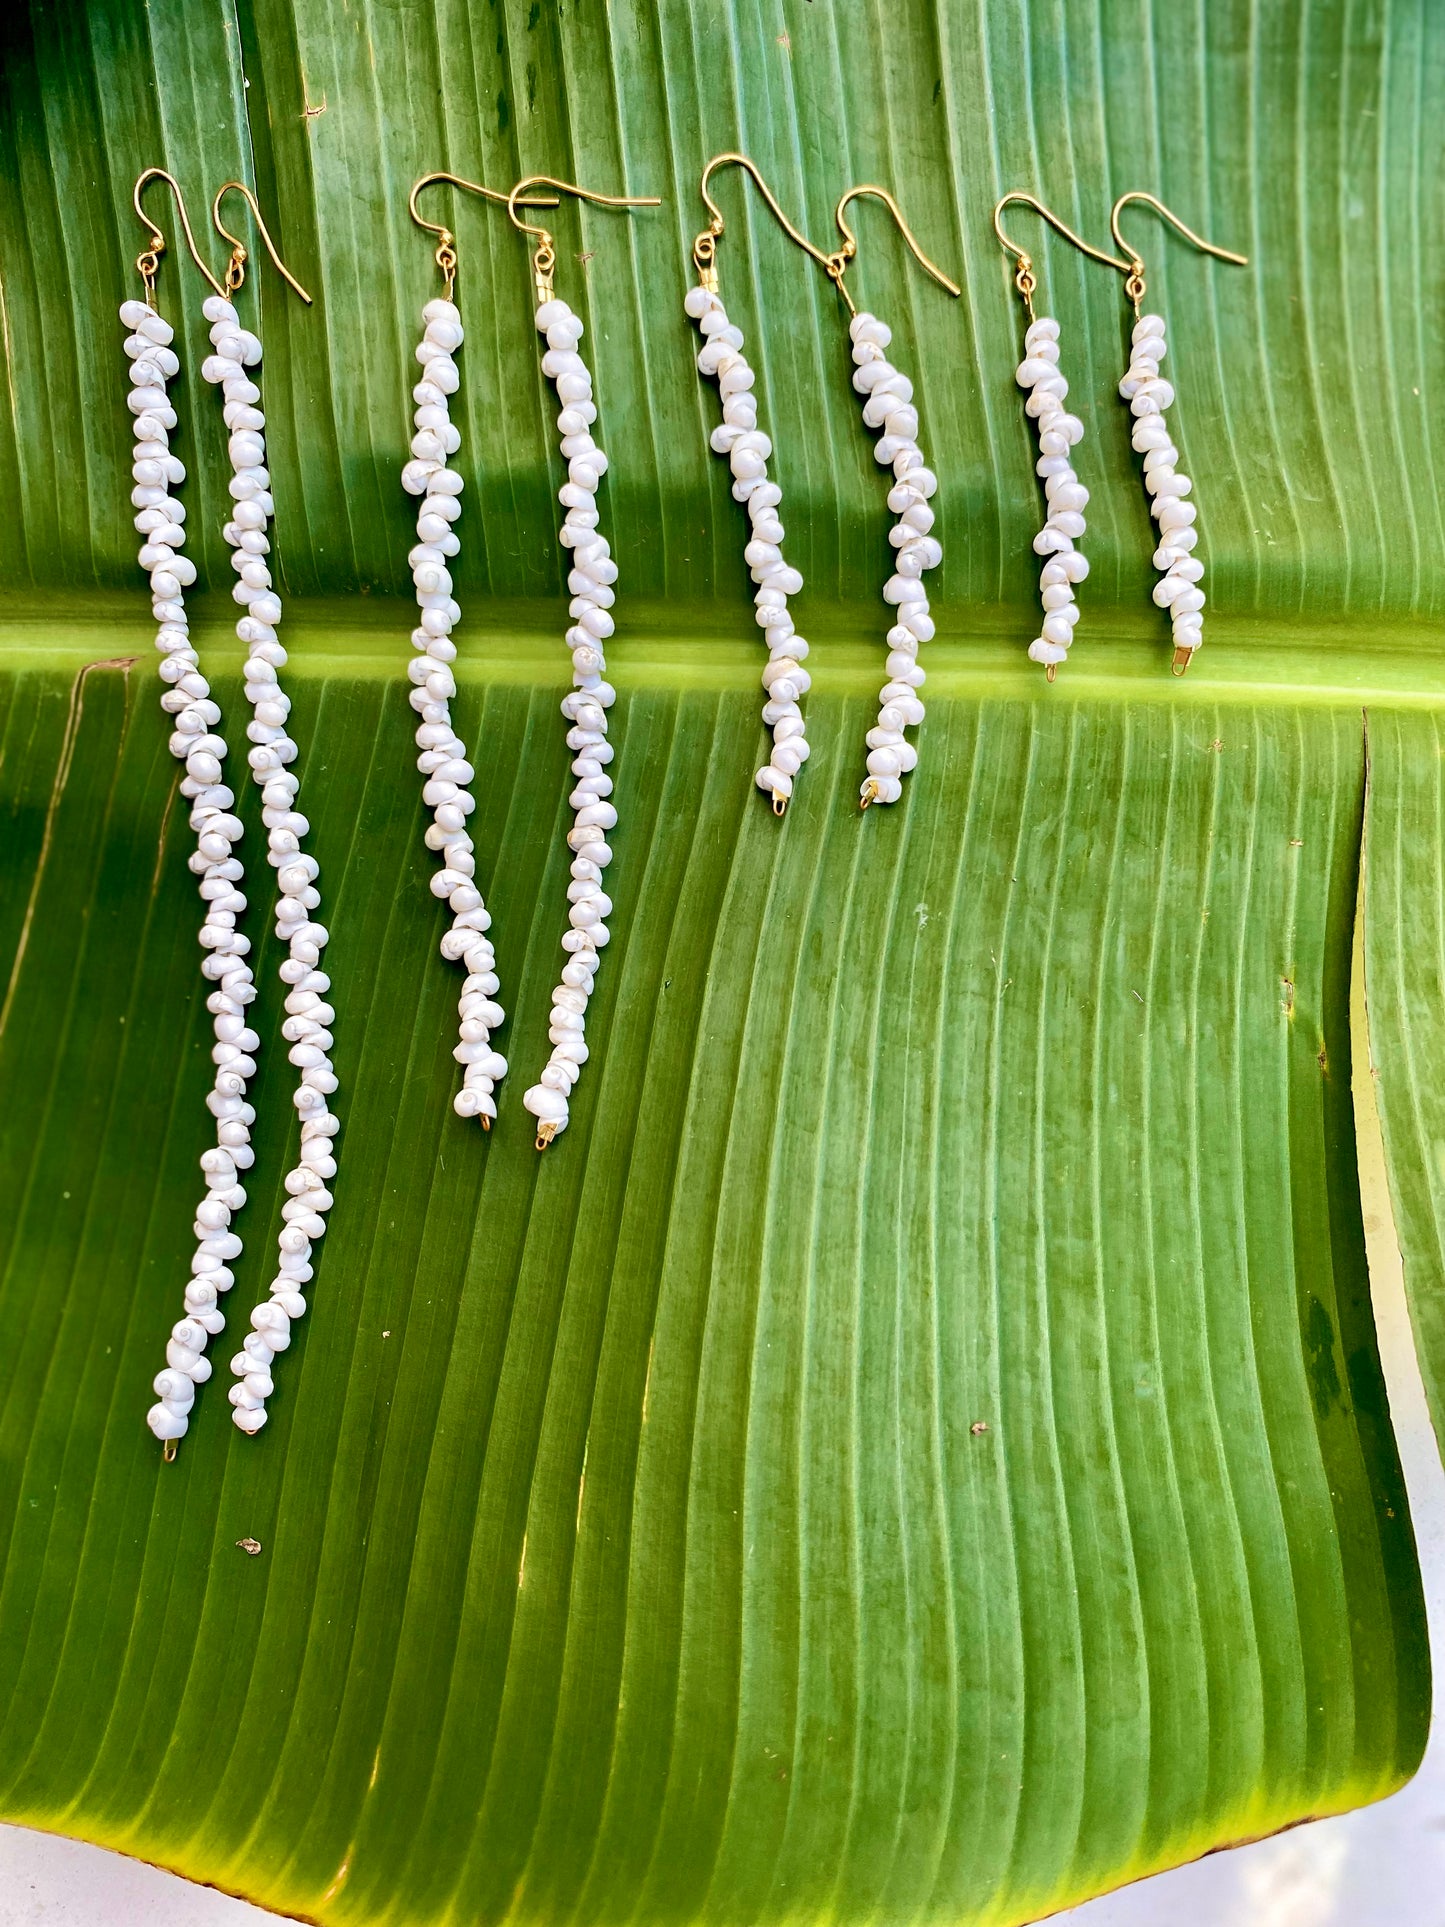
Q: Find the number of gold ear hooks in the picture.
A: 8